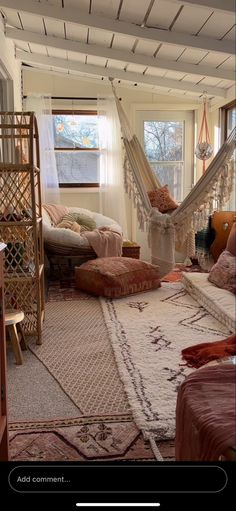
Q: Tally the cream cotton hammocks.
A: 1